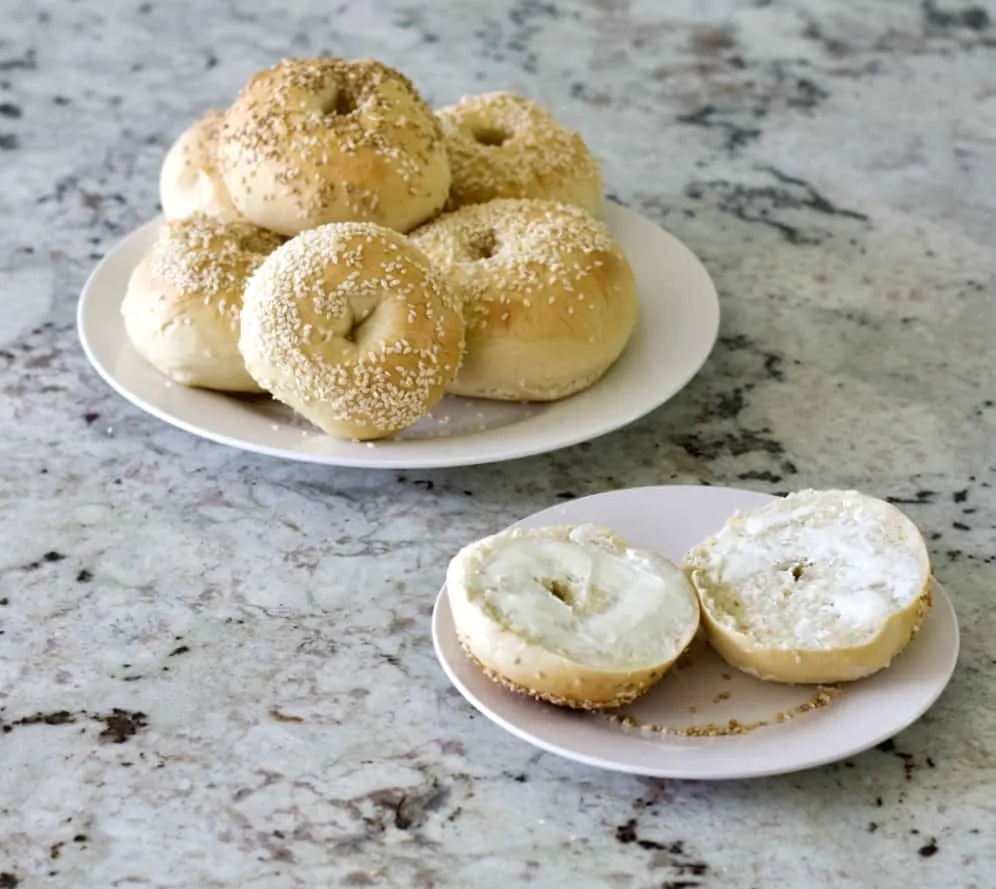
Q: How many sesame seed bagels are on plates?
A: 7